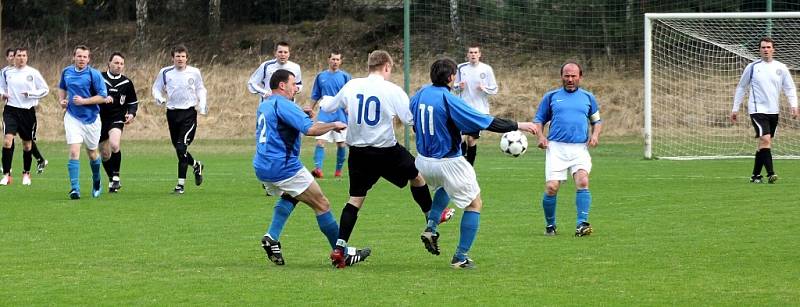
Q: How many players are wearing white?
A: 7